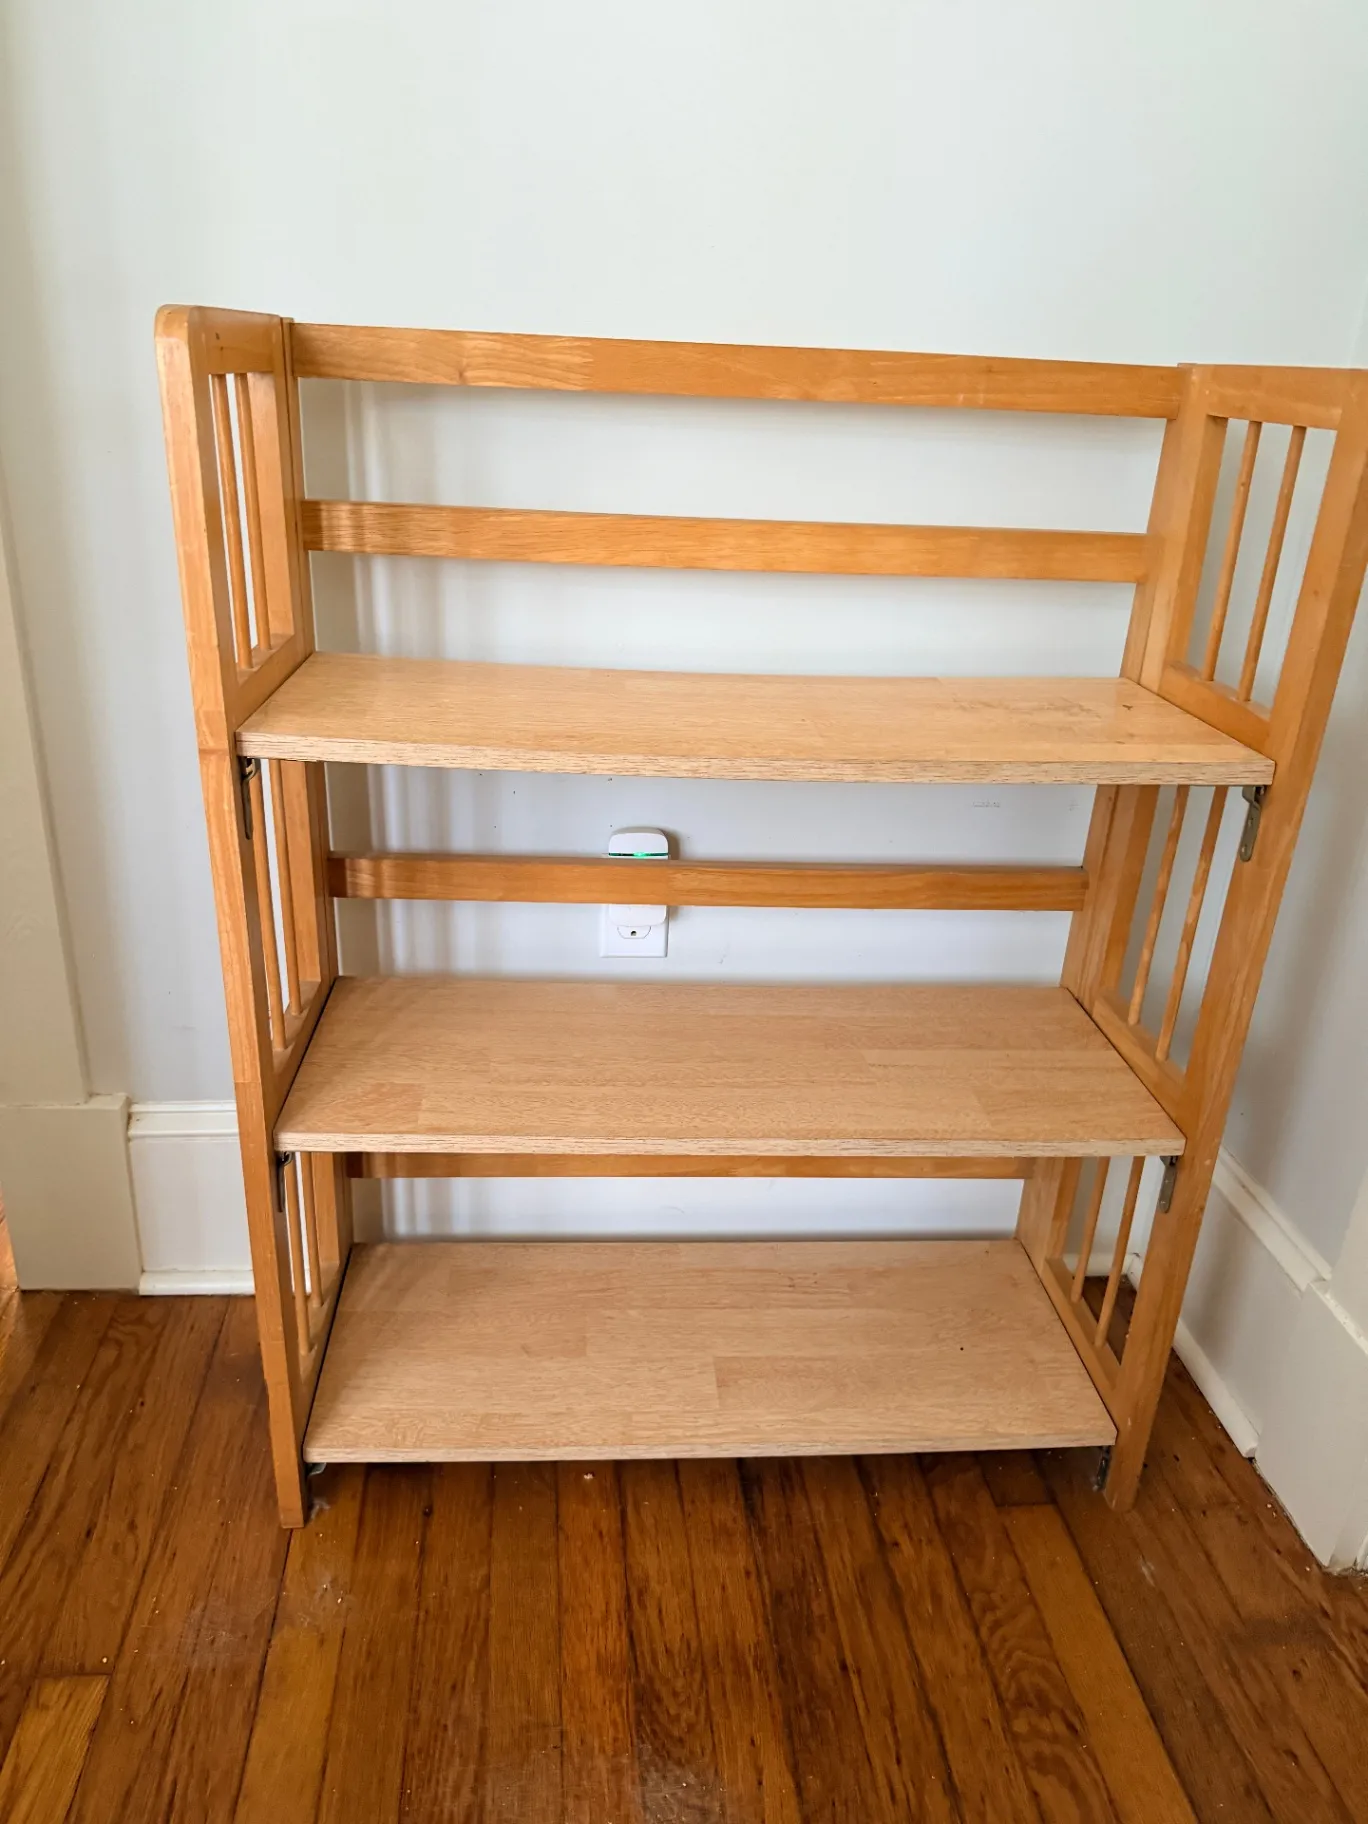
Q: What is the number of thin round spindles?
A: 12